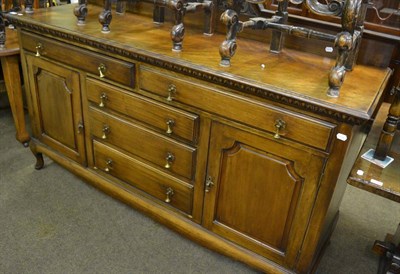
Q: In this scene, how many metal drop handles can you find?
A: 12